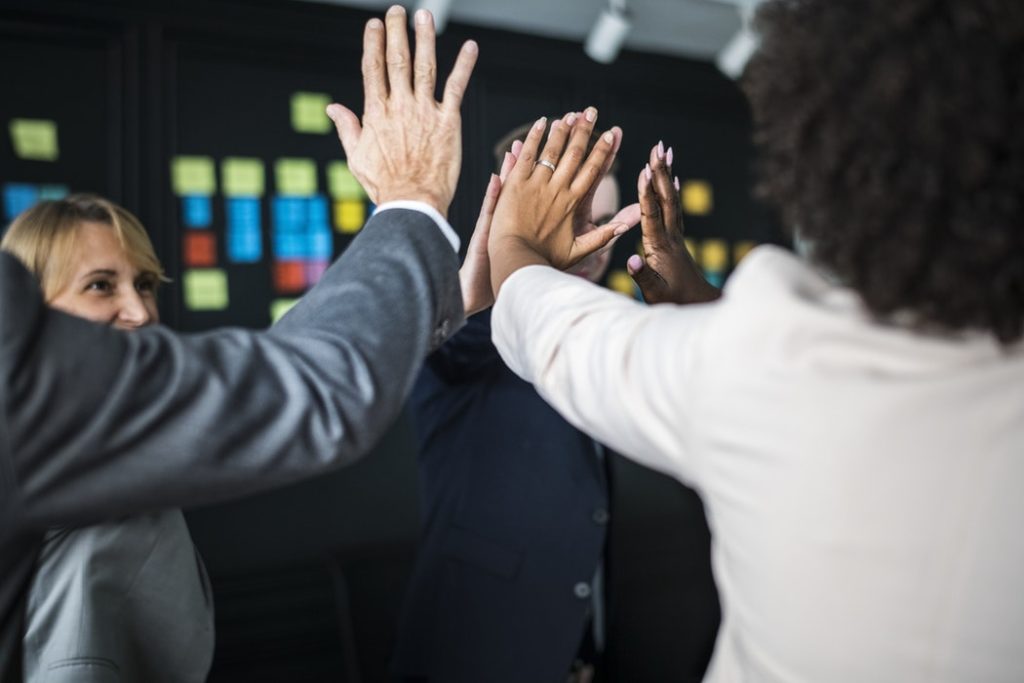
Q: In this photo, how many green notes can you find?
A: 8